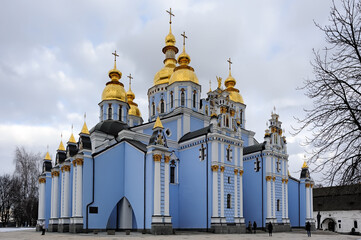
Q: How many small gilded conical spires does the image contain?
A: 6